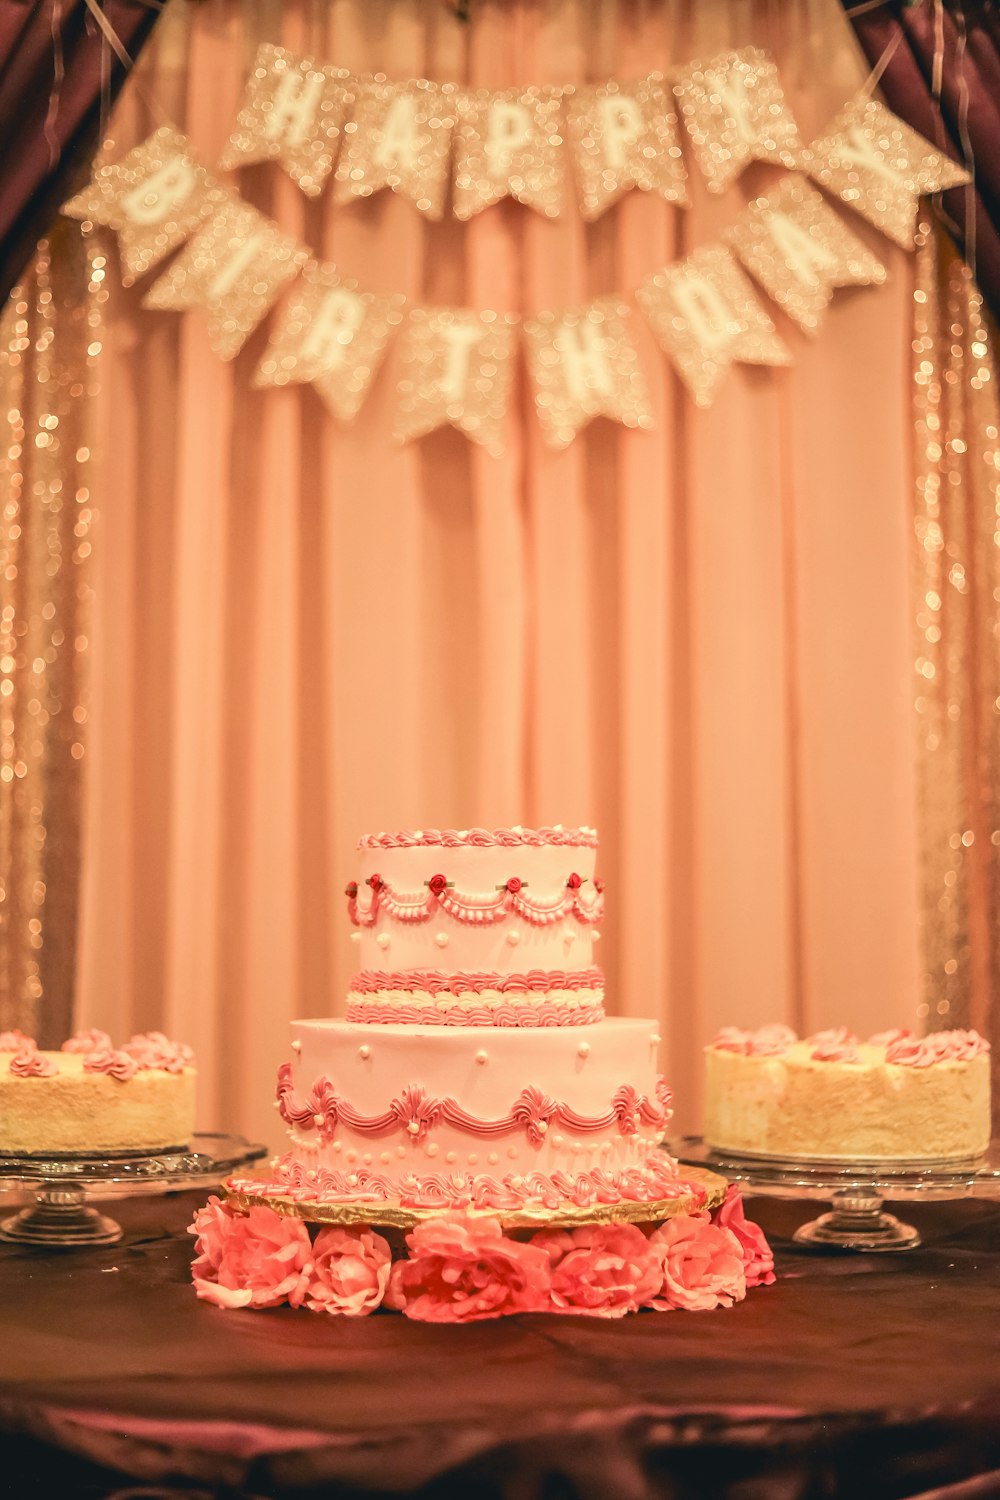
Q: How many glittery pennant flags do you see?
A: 13